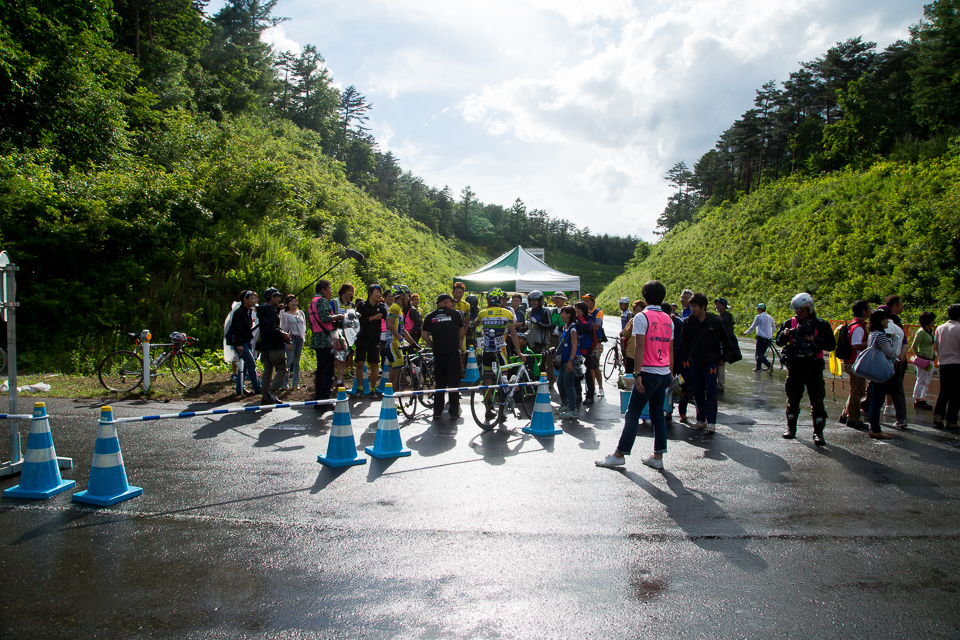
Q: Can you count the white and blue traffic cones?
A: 8